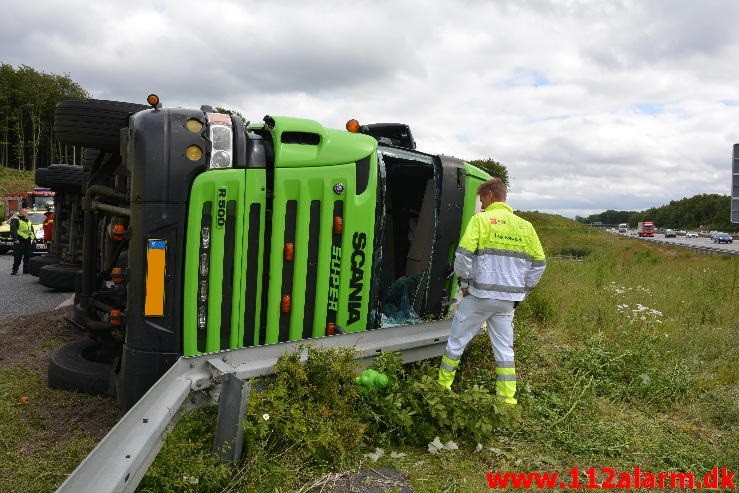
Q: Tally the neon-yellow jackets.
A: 2